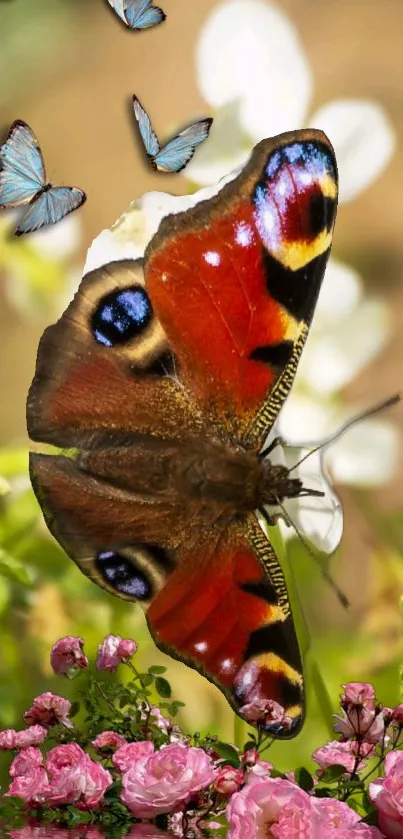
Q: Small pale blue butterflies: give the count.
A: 3